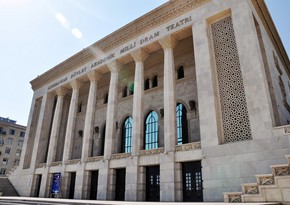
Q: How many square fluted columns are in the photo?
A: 6